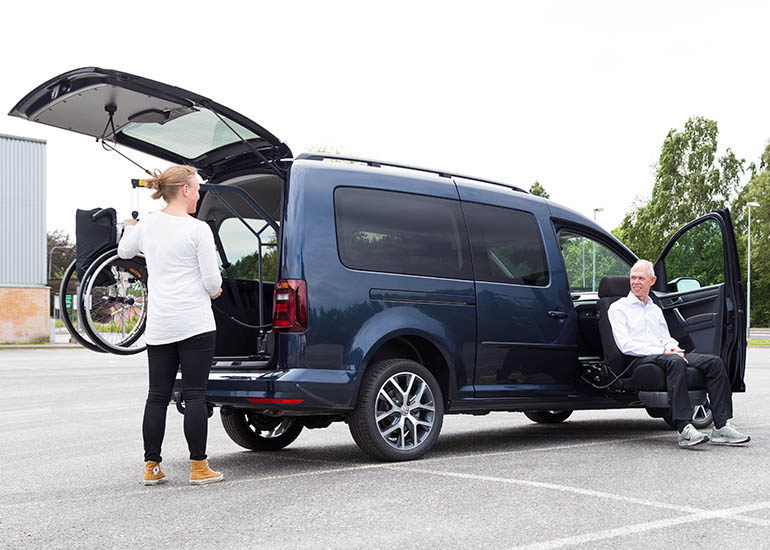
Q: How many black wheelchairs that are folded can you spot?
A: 1